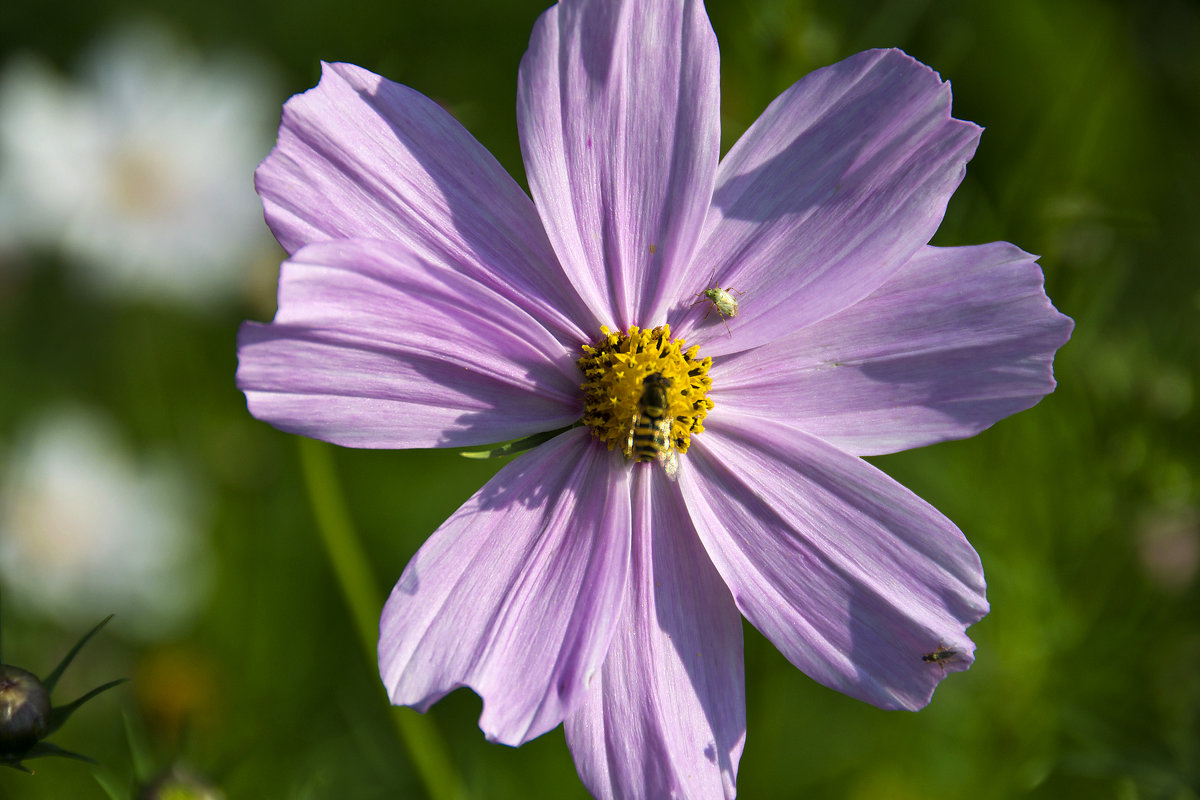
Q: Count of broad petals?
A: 8